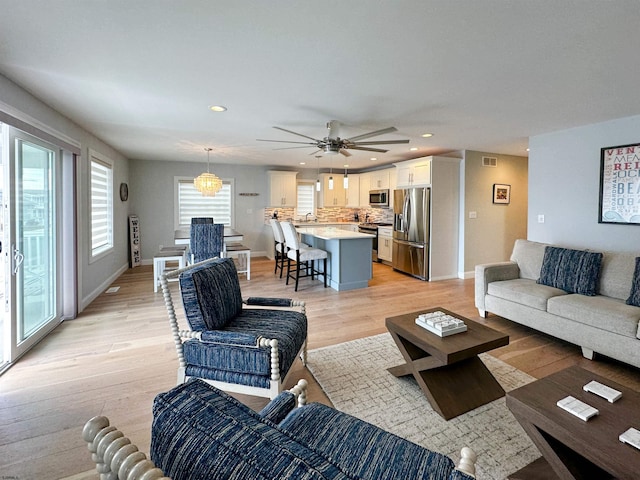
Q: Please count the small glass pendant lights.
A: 3